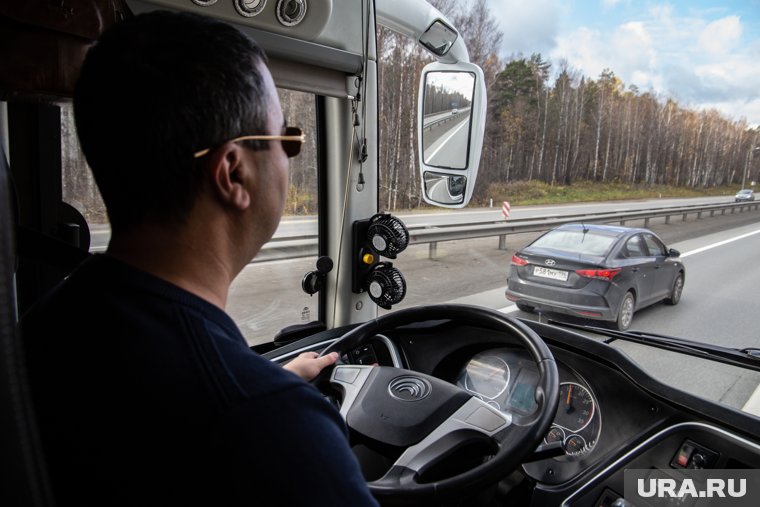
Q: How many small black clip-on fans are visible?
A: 2